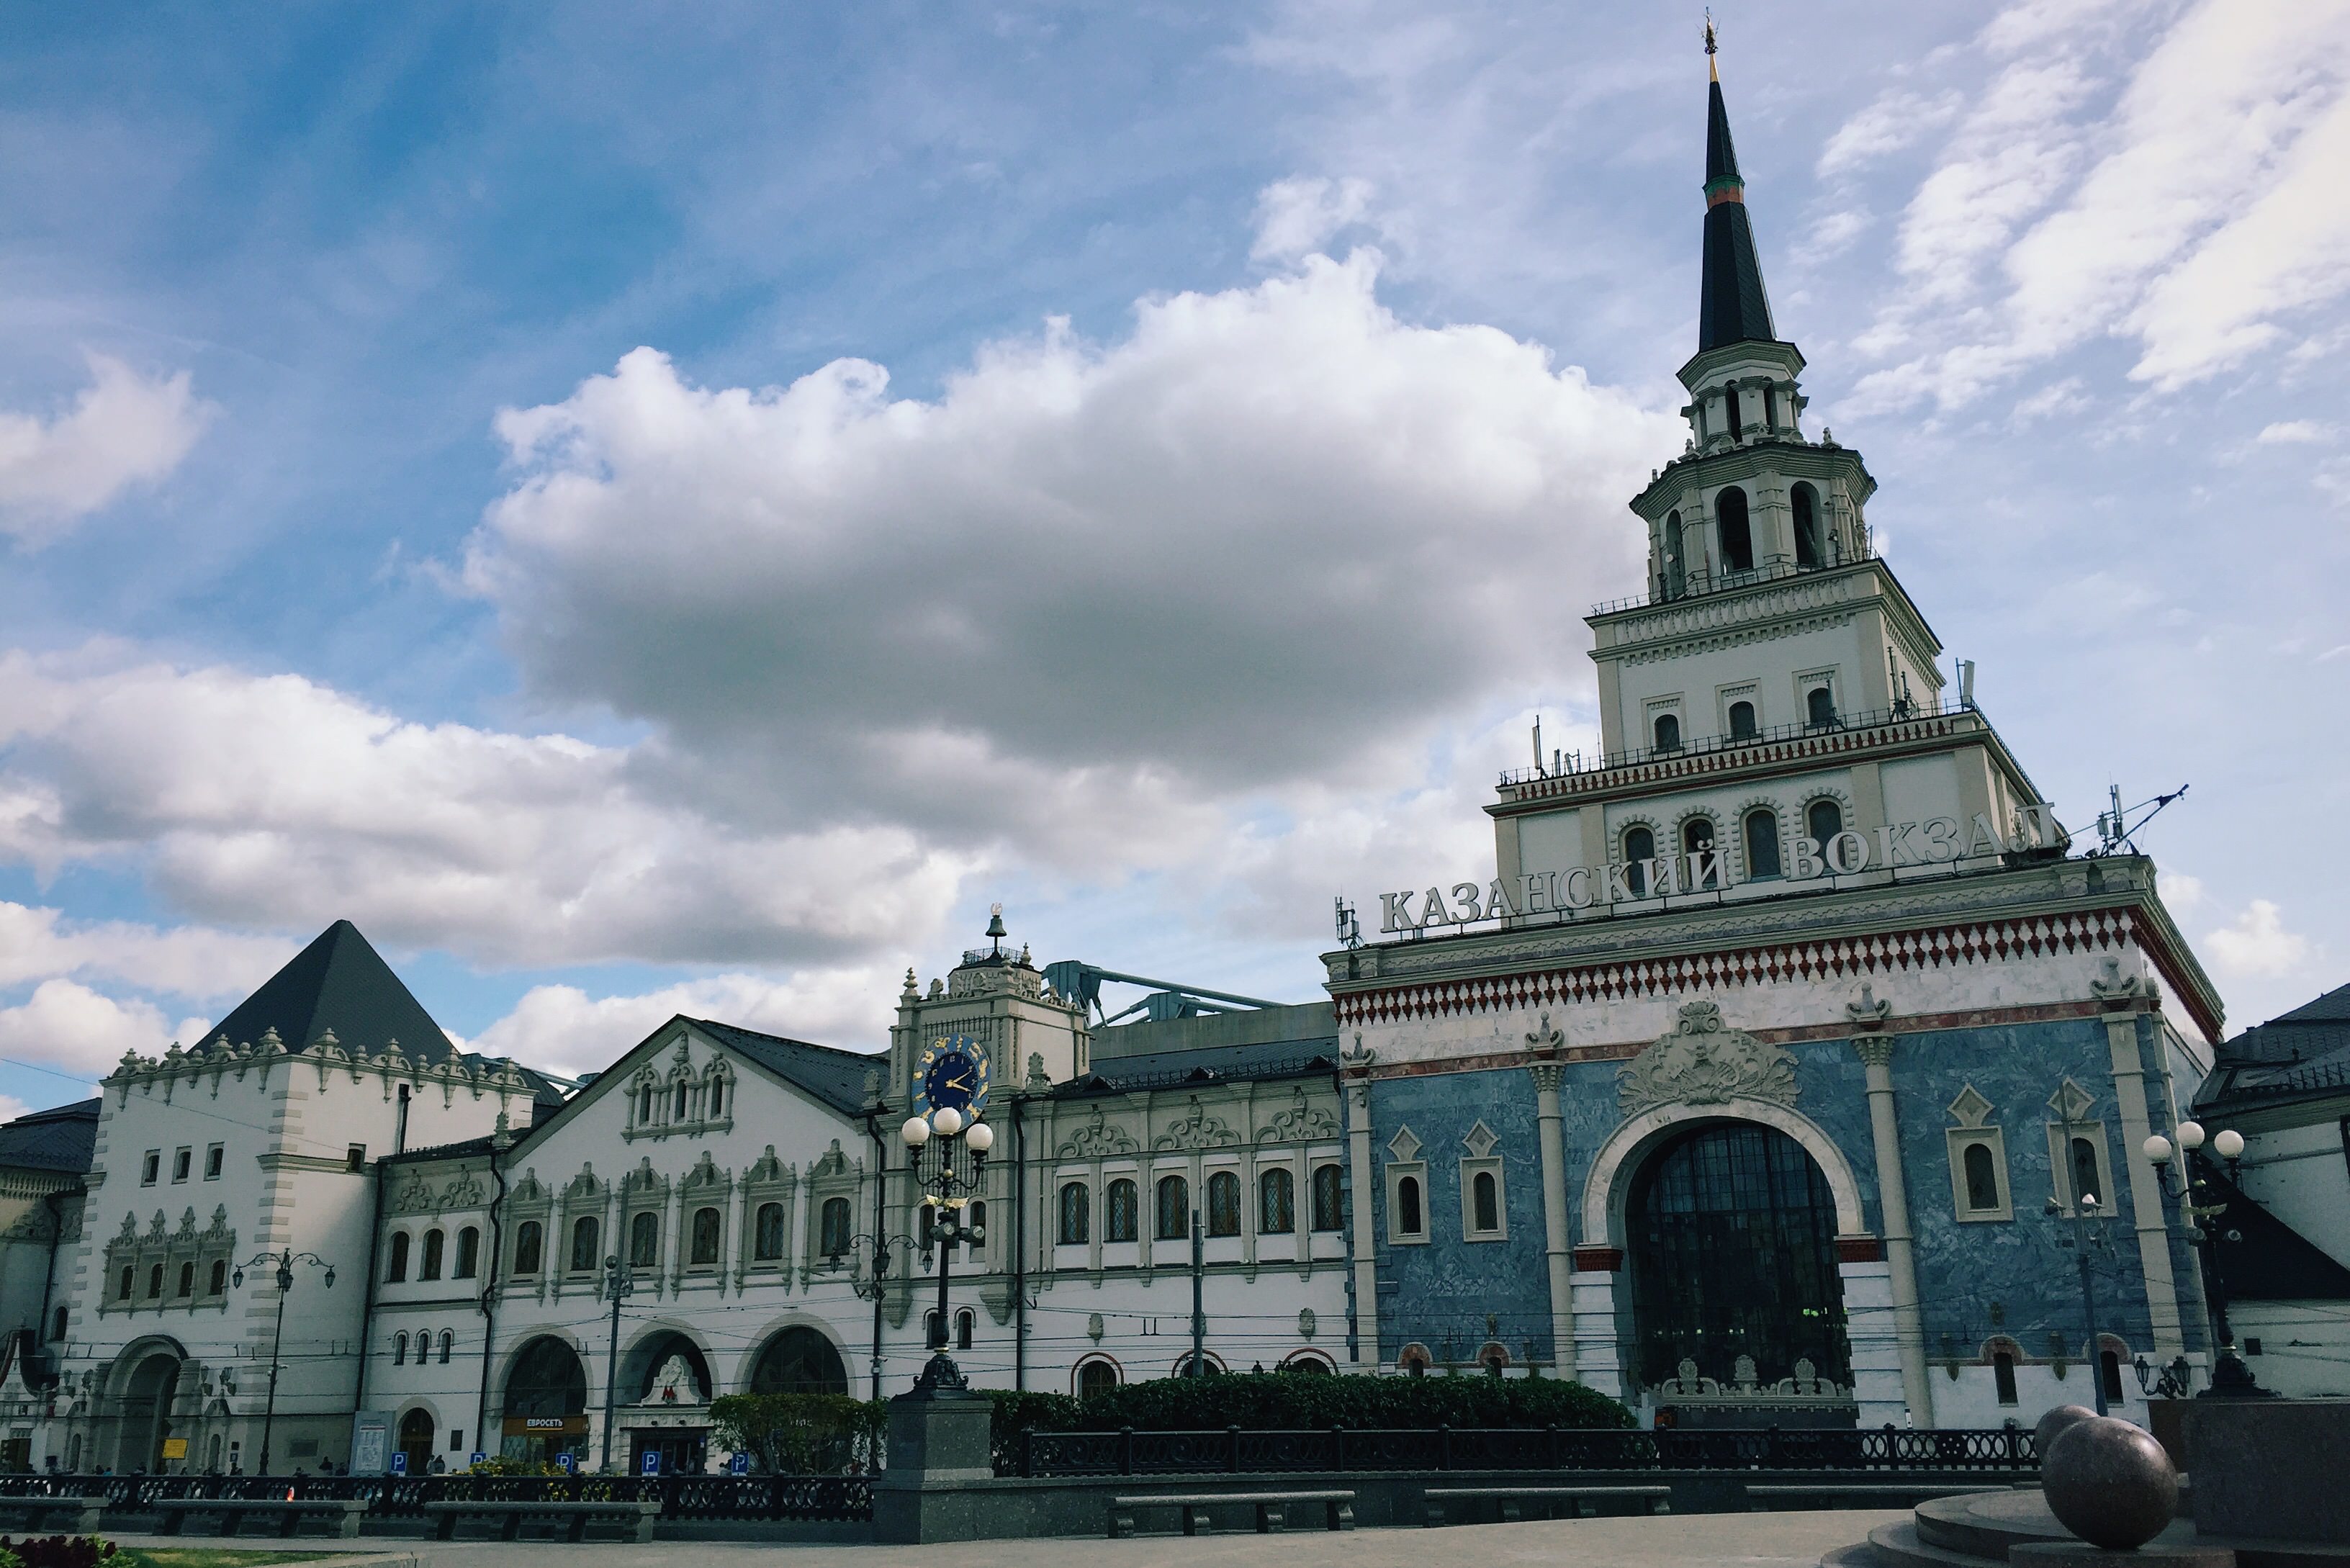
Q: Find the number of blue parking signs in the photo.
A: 5